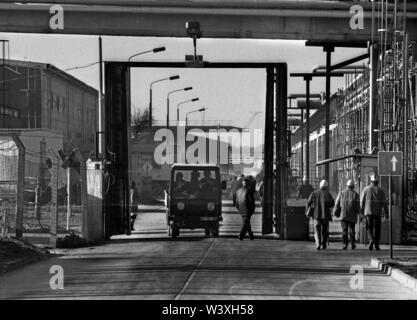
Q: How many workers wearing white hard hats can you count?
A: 3